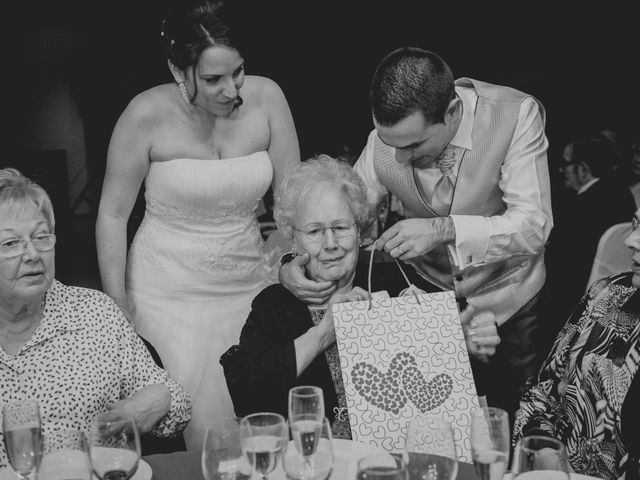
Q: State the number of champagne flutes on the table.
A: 3